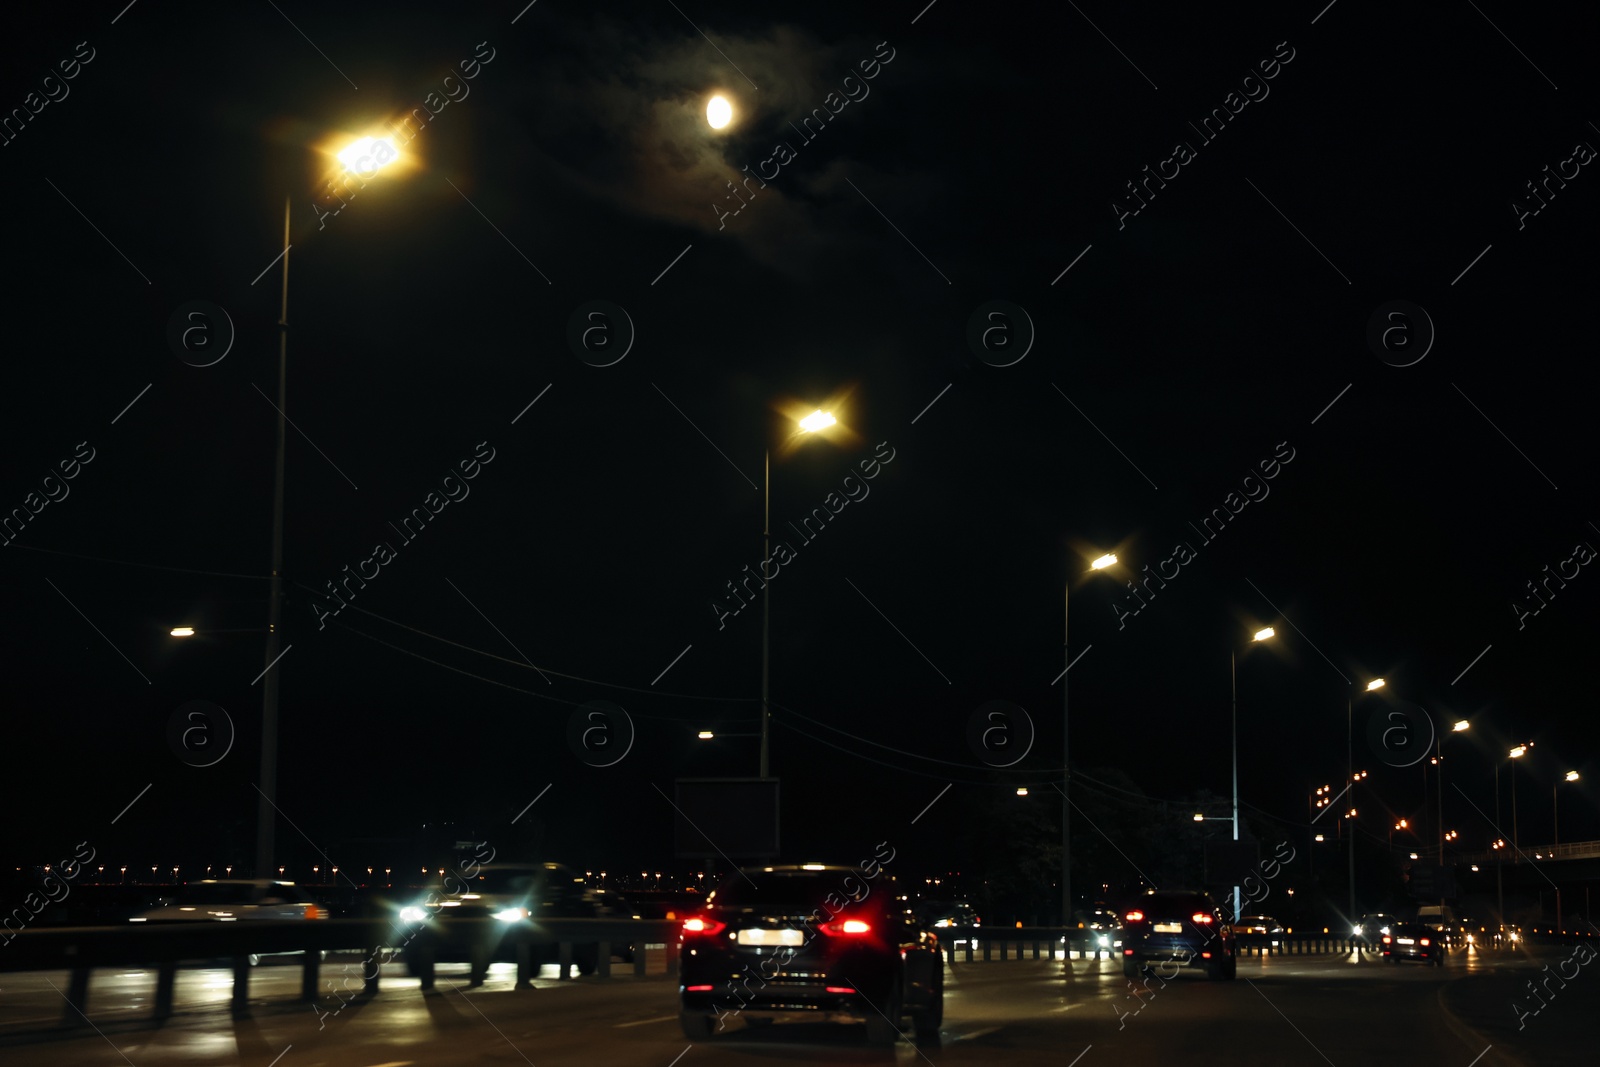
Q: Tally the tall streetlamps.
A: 8